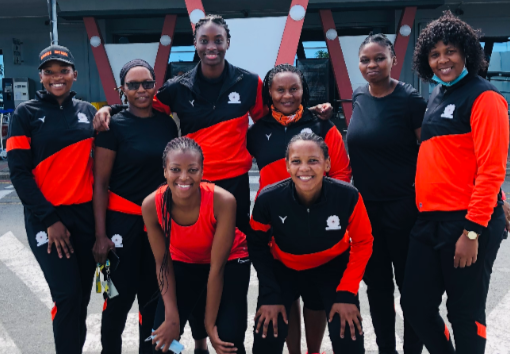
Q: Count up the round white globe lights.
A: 6